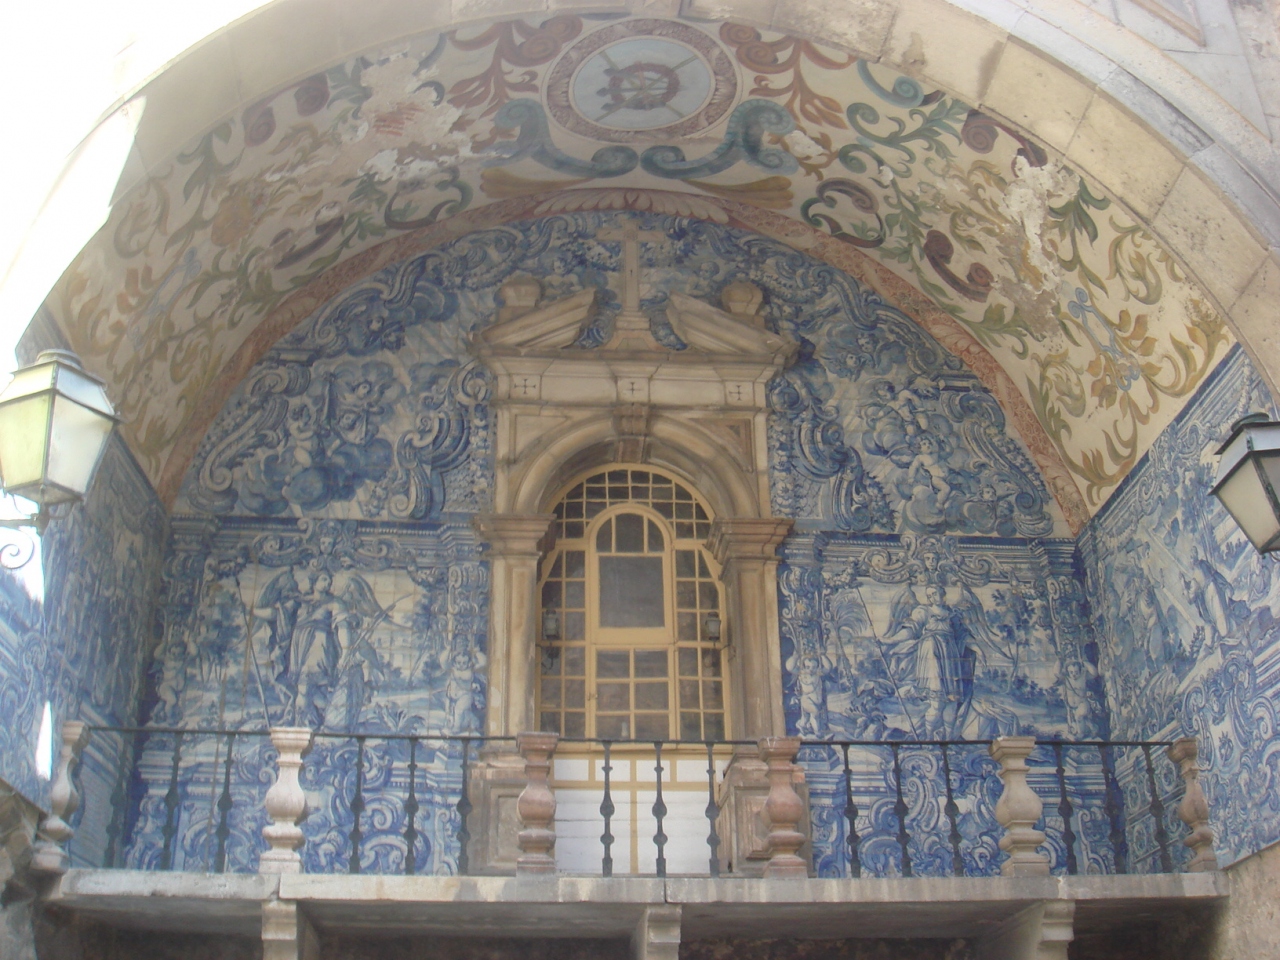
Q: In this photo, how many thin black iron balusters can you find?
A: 15